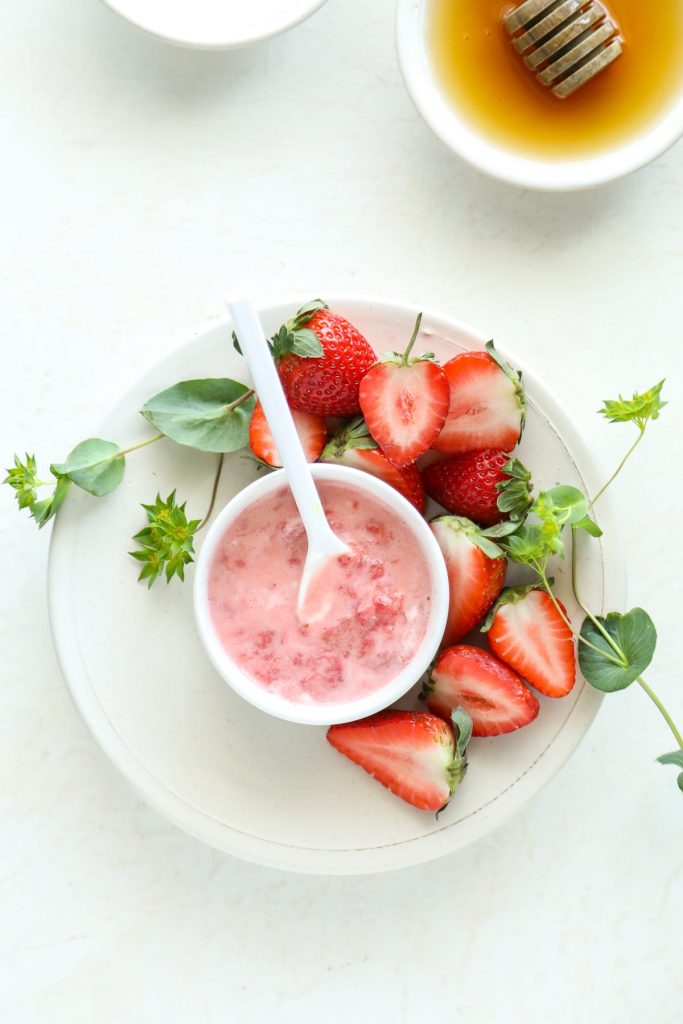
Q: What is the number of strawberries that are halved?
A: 8